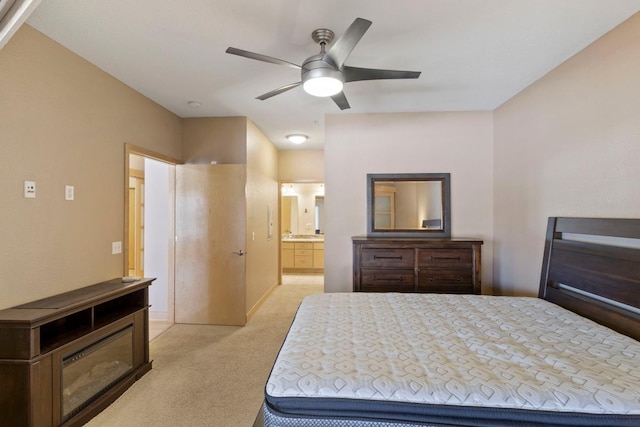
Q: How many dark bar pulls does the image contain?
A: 4